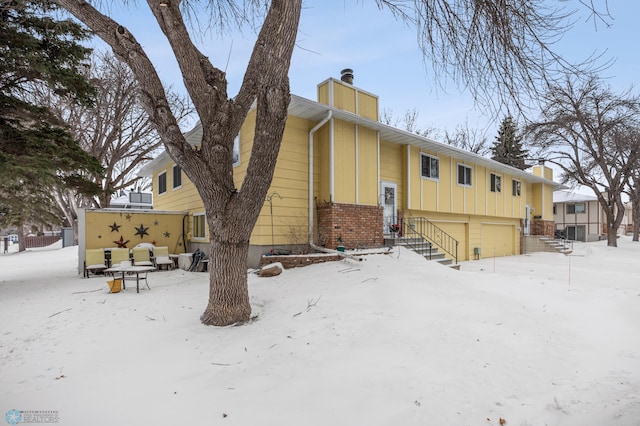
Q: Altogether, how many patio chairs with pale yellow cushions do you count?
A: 4